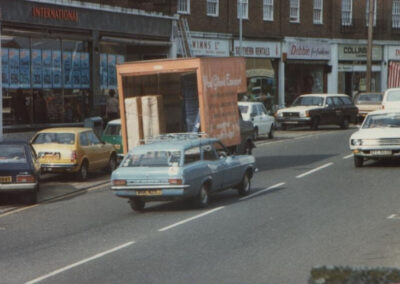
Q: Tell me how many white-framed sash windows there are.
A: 9